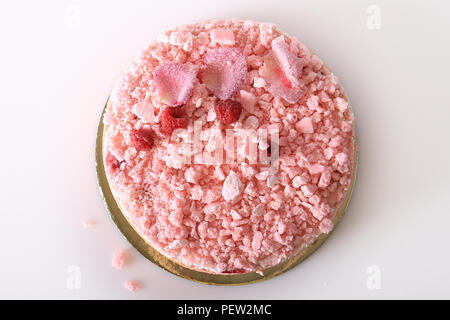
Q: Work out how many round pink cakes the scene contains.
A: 1